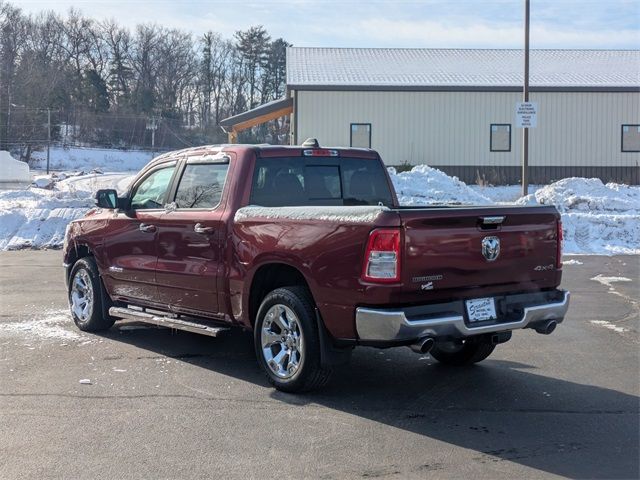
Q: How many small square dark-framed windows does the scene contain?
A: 3